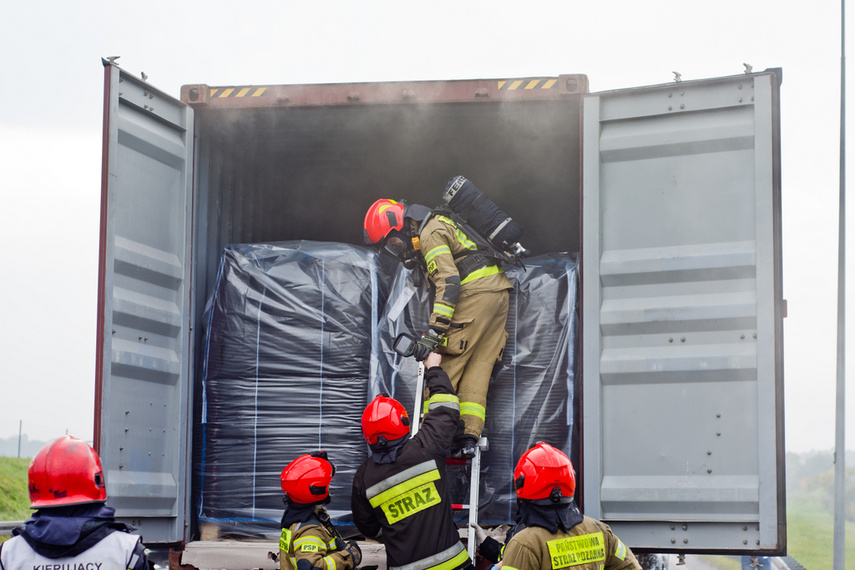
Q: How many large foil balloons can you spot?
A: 0